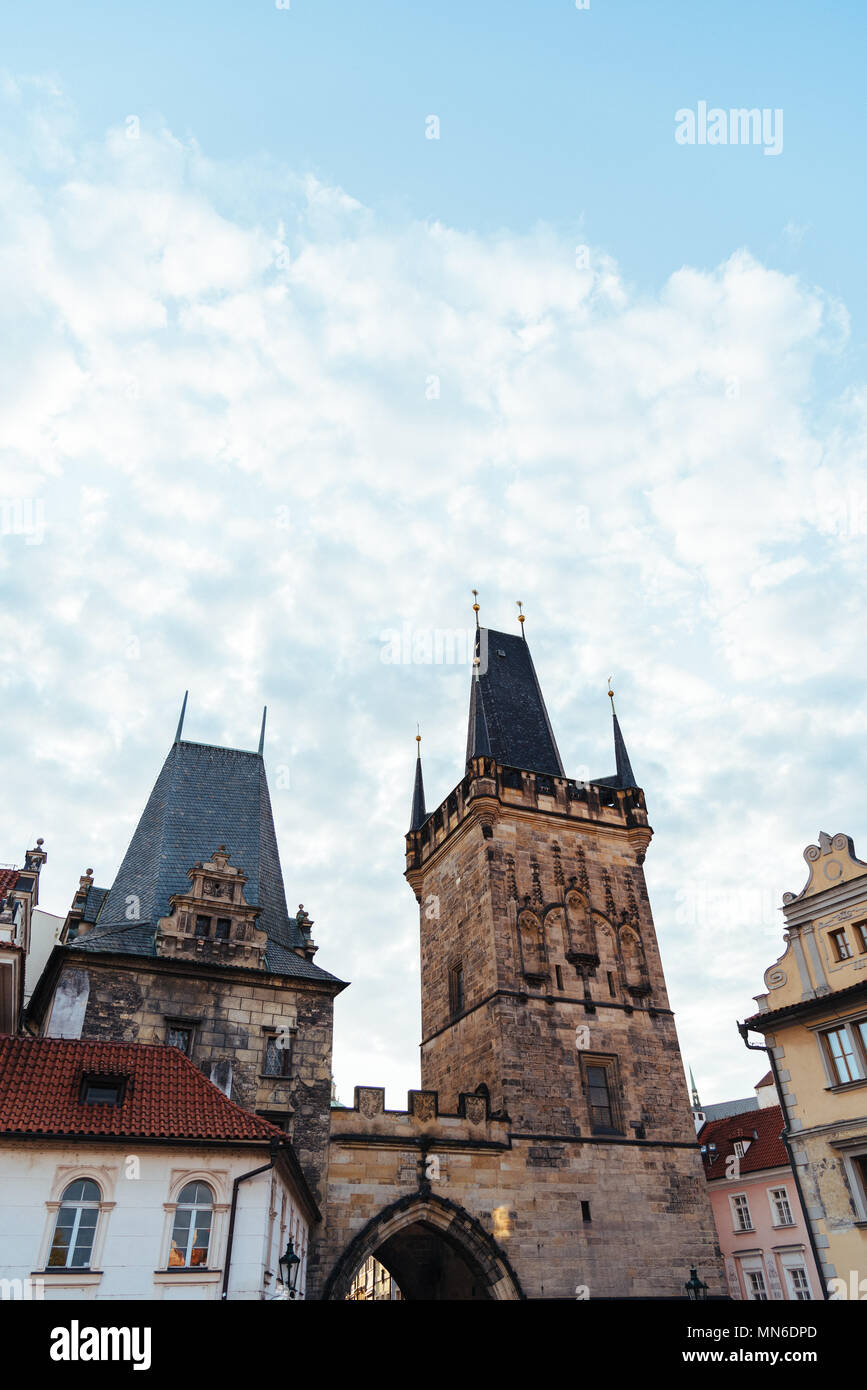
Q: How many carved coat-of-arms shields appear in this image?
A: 3